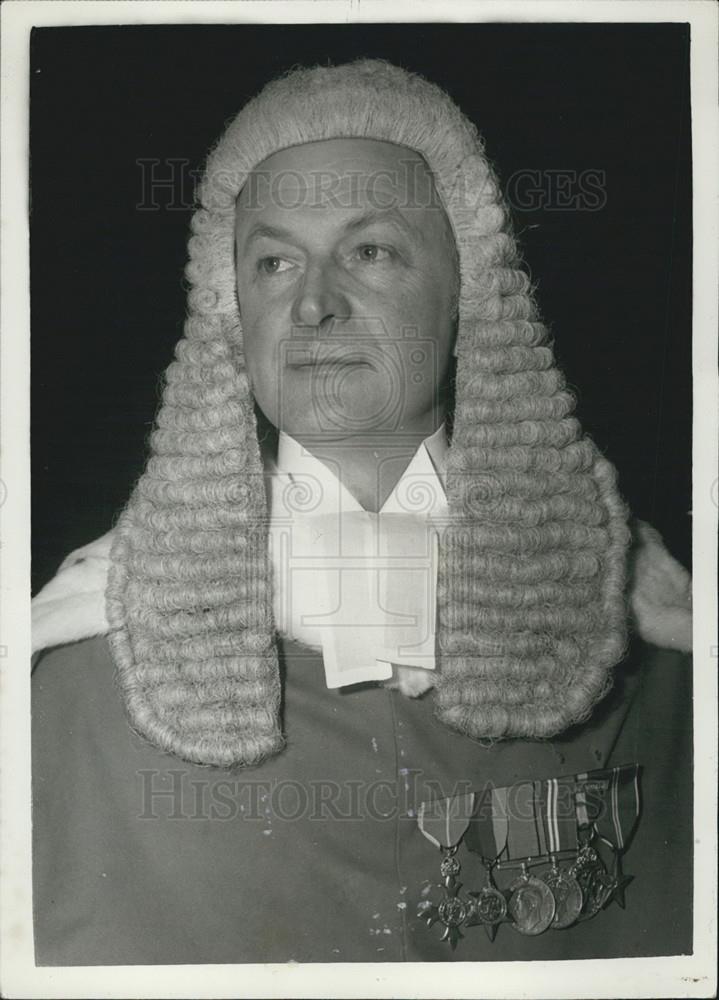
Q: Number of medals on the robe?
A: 6